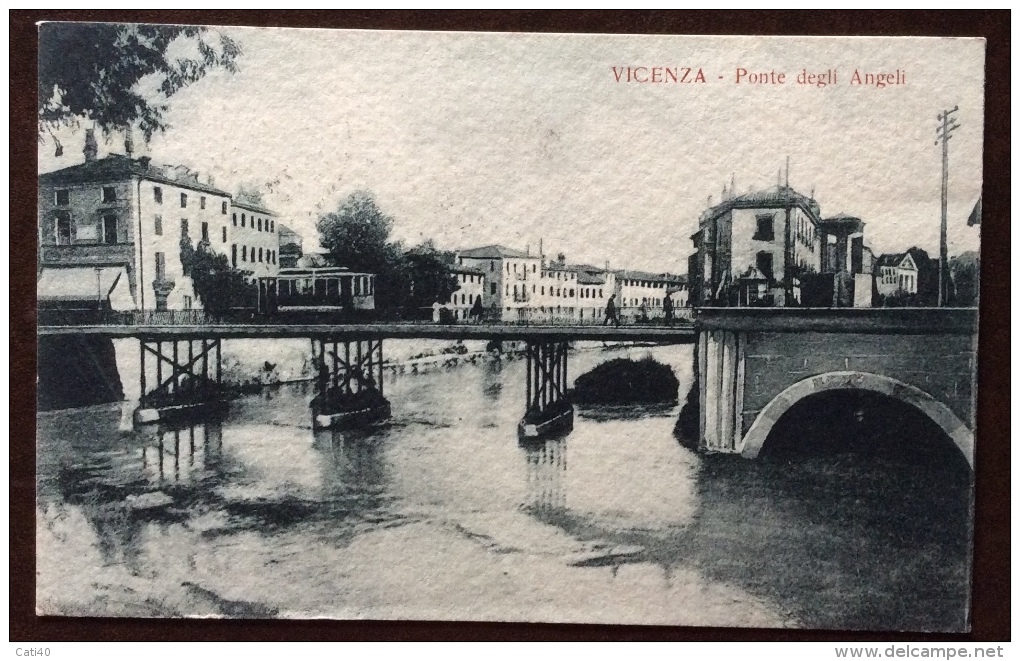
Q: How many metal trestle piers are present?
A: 3